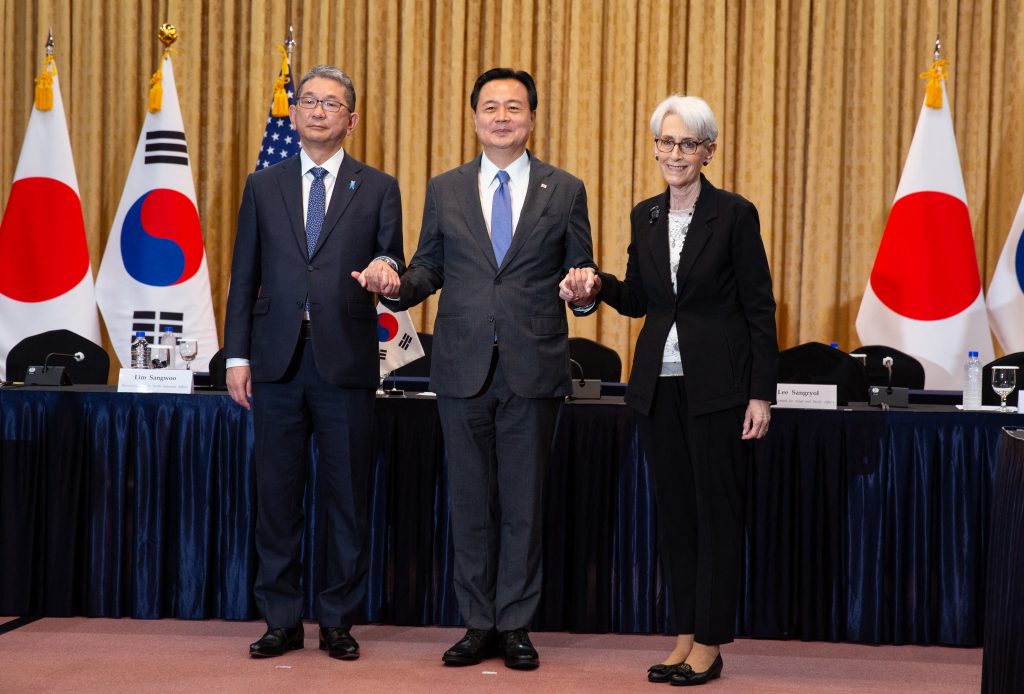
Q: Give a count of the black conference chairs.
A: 7